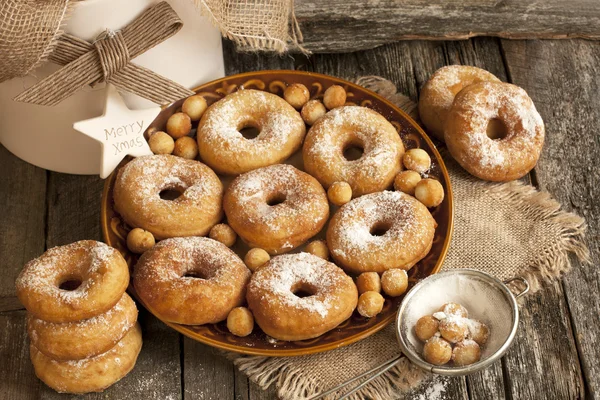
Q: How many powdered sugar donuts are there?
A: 12